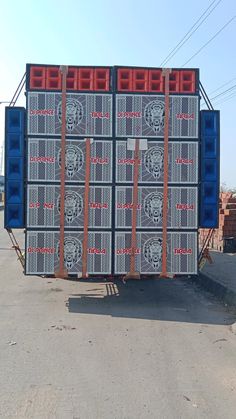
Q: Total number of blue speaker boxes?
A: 10